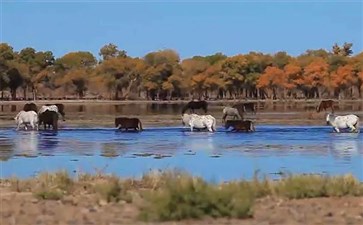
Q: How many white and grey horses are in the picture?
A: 5